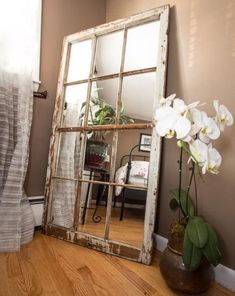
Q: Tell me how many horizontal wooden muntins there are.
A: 3